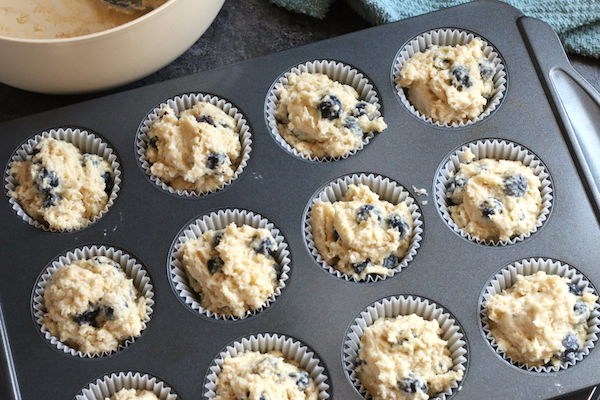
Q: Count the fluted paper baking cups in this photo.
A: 12